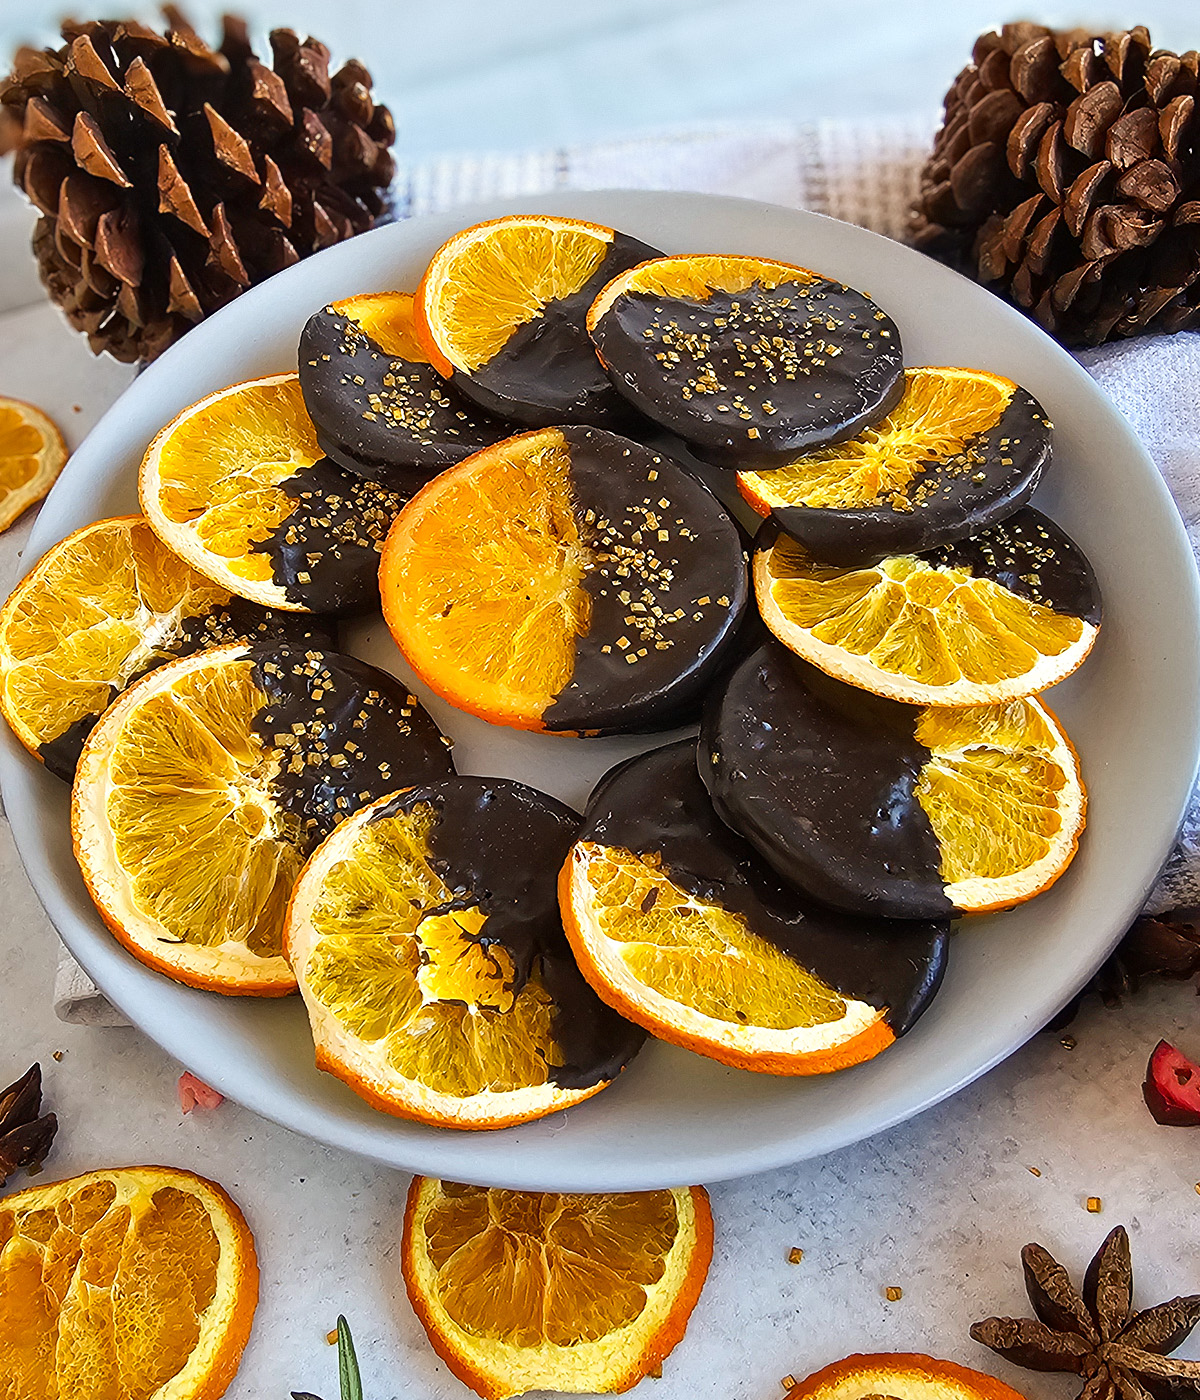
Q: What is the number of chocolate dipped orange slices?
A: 12